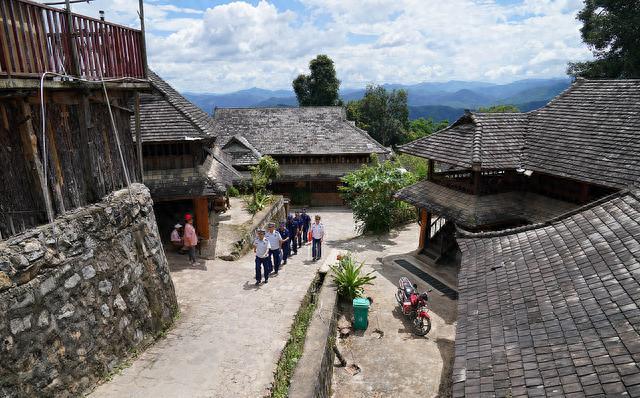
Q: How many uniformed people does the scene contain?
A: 7